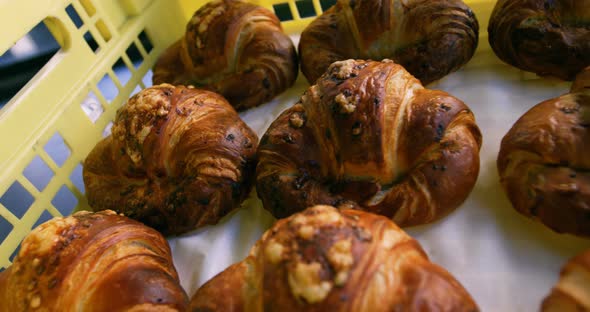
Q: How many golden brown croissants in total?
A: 9